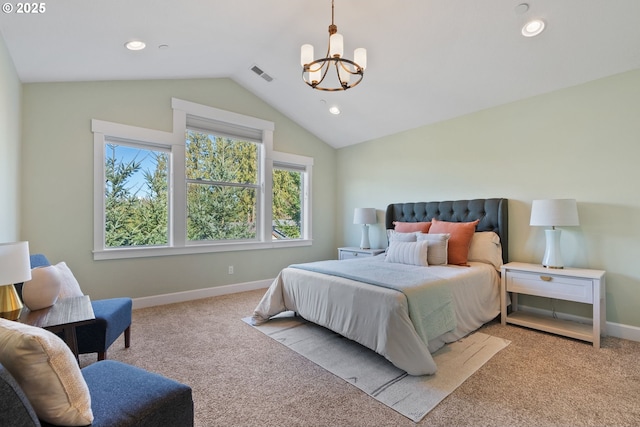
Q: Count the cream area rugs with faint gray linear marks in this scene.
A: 1